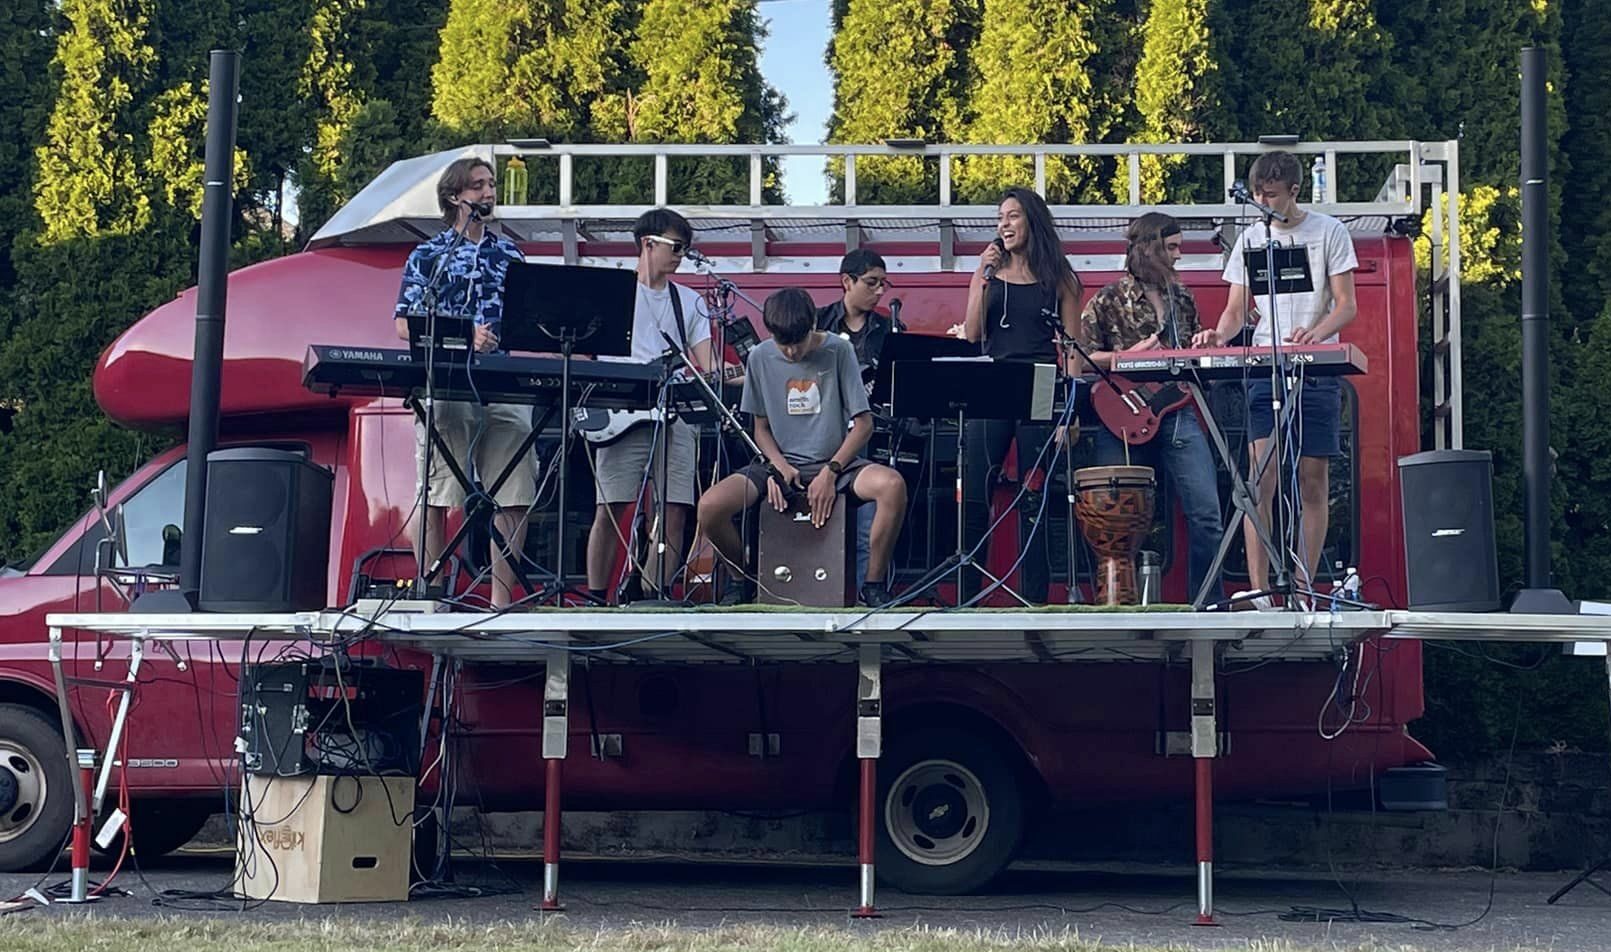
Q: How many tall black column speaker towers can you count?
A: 2